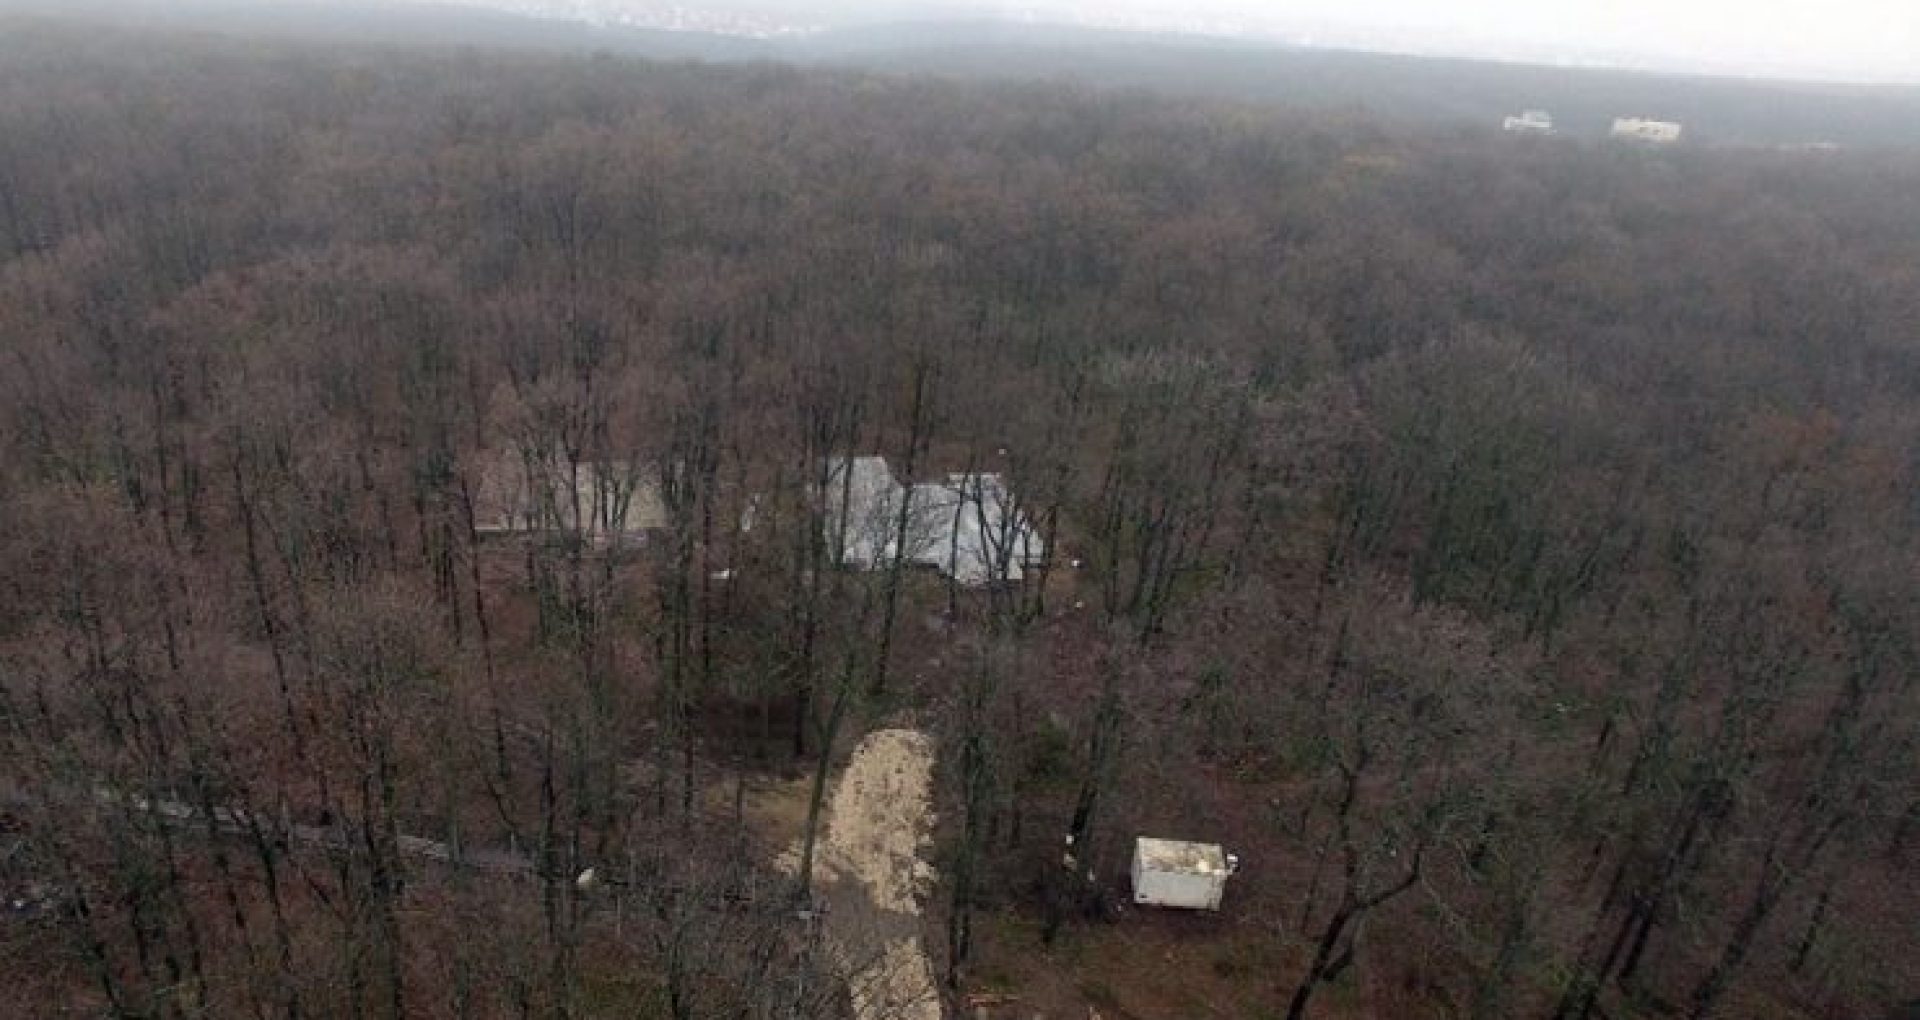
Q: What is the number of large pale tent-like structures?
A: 2